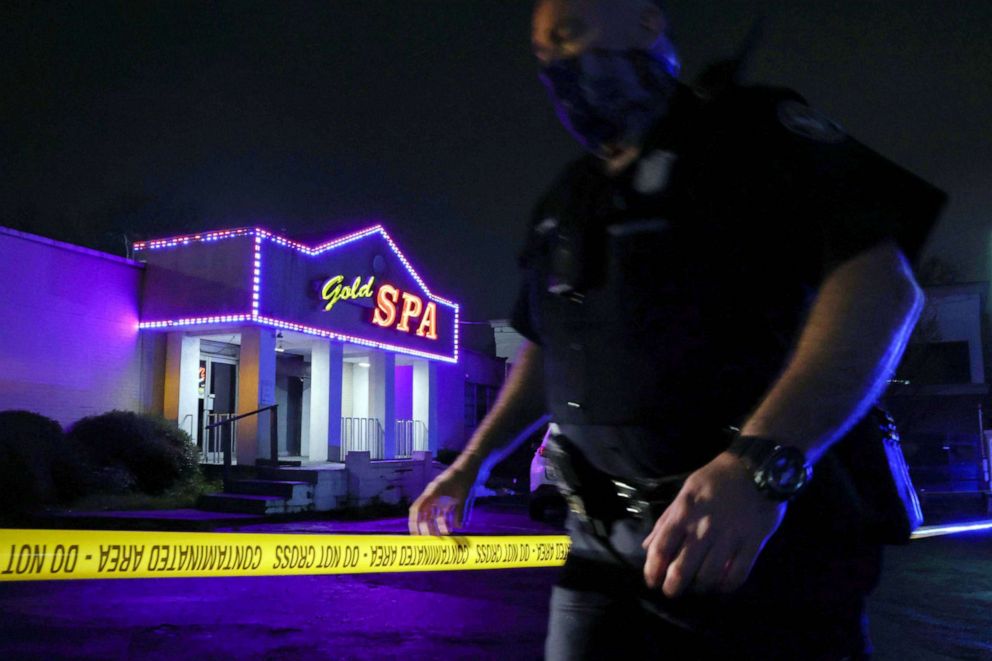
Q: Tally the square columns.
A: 5